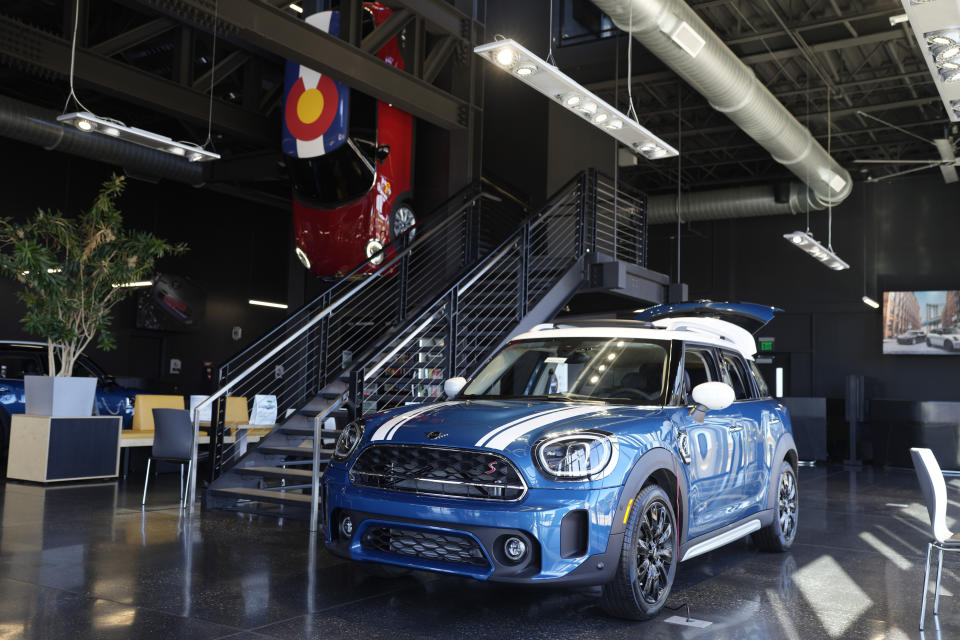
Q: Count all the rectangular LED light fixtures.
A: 4